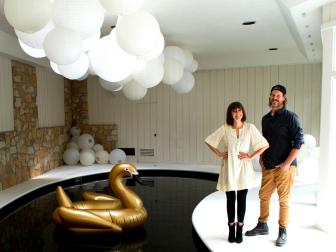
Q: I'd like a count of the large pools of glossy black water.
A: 1